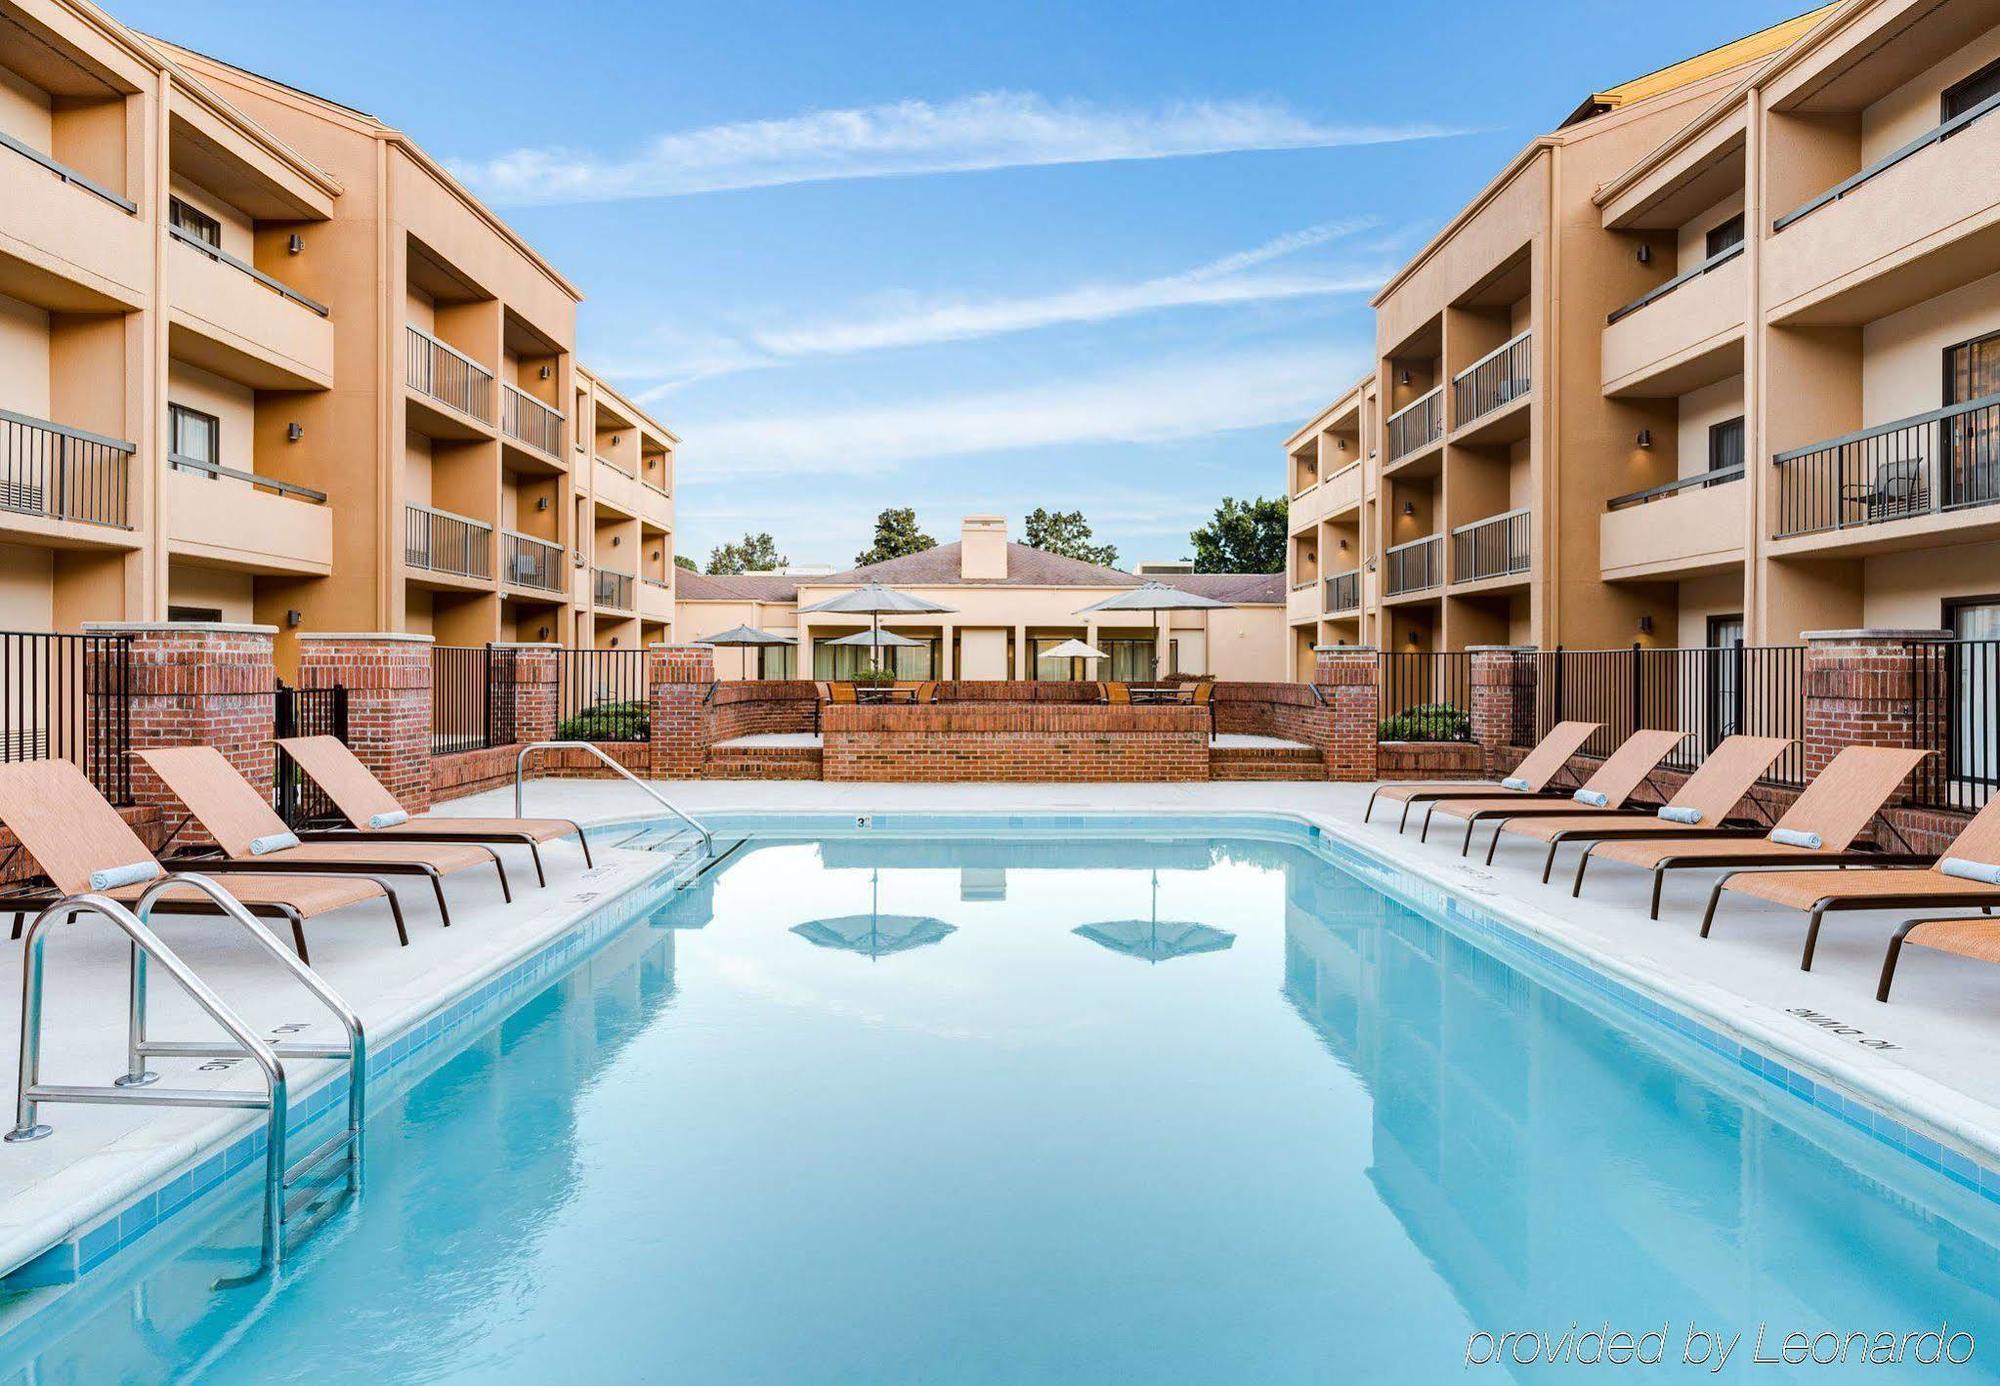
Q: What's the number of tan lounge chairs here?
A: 9